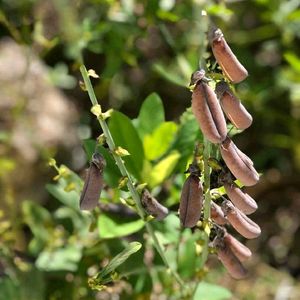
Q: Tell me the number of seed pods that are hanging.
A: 12